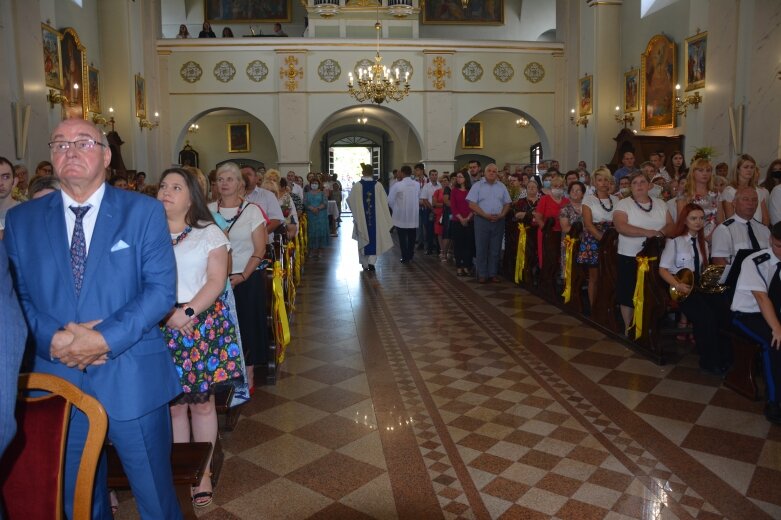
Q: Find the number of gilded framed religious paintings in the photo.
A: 12